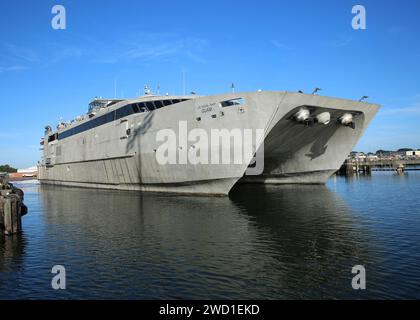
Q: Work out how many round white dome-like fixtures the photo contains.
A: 3